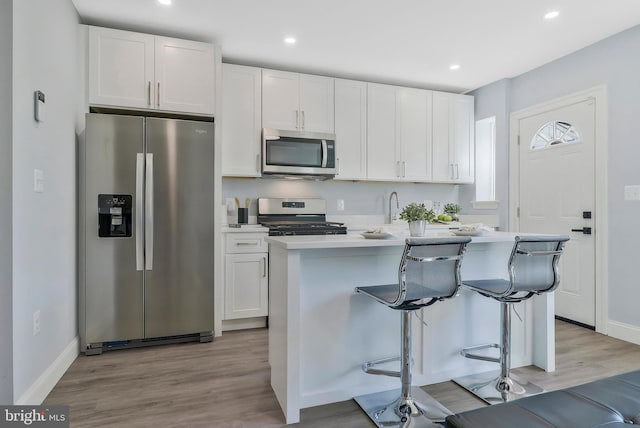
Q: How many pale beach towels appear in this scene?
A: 0